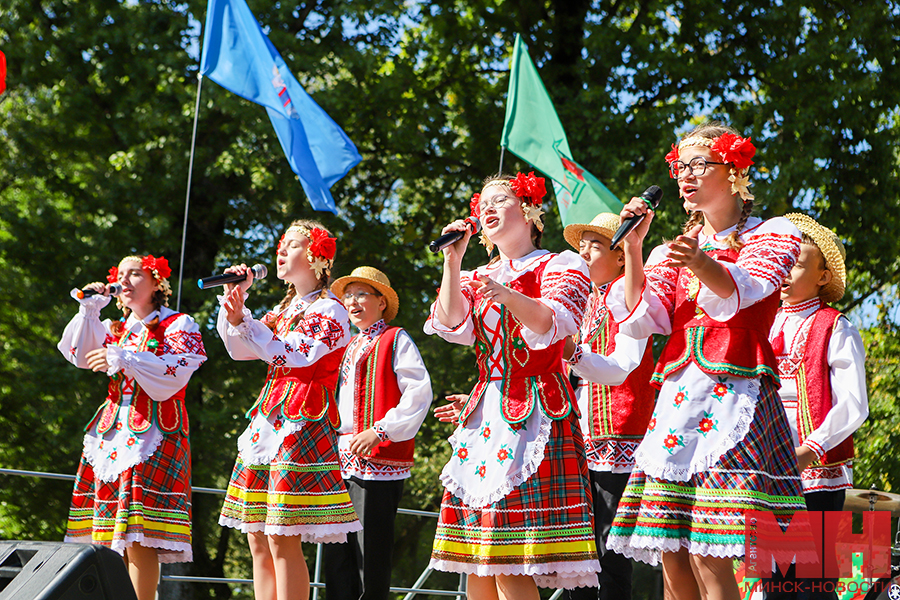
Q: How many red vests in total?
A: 7